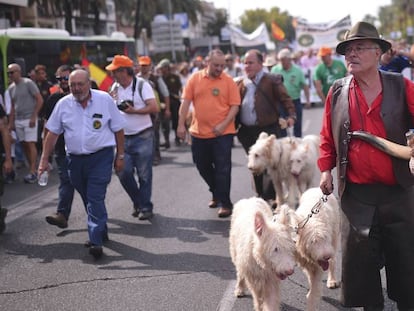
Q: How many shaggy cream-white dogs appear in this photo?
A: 4